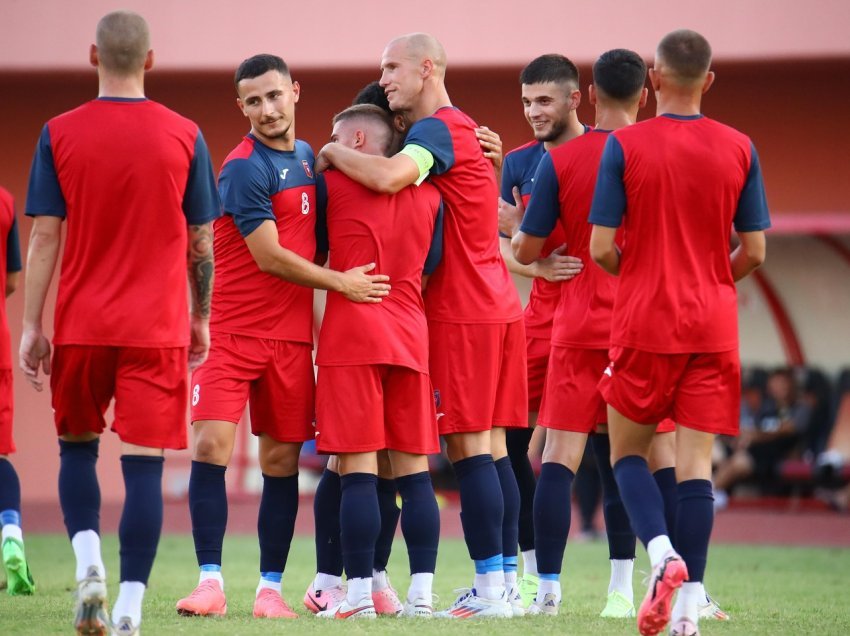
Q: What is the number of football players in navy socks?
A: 9